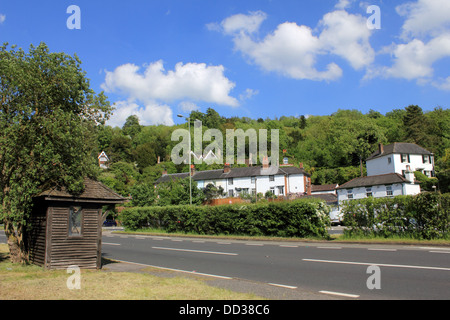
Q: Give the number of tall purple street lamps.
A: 0